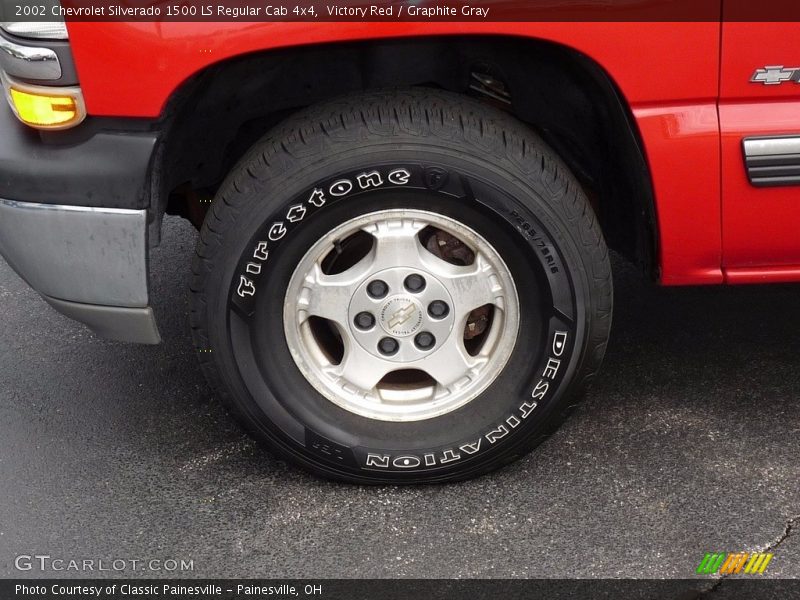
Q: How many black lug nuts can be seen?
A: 6